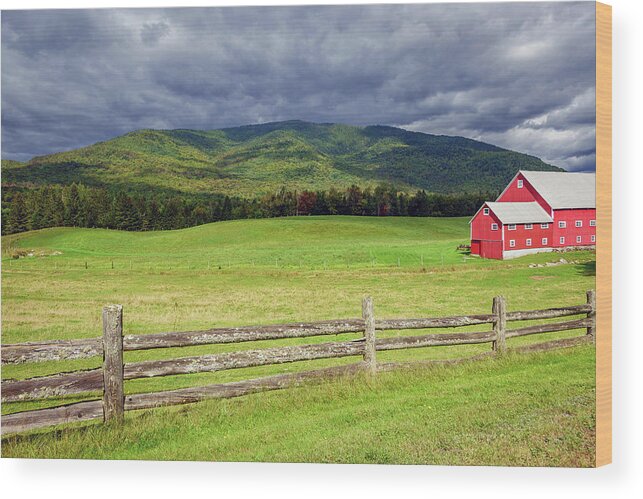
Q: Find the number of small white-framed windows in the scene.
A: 15